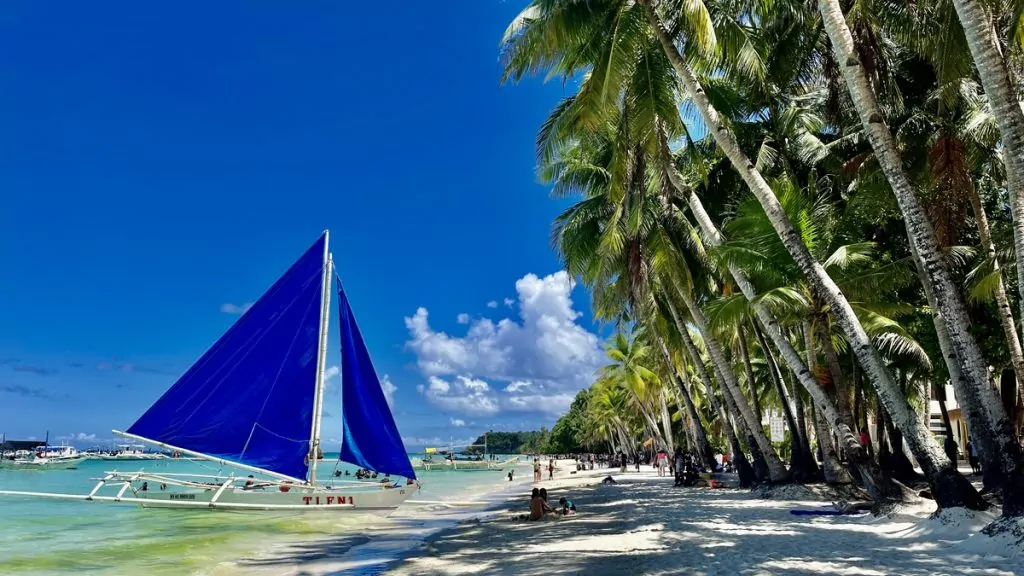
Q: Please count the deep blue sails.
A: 2